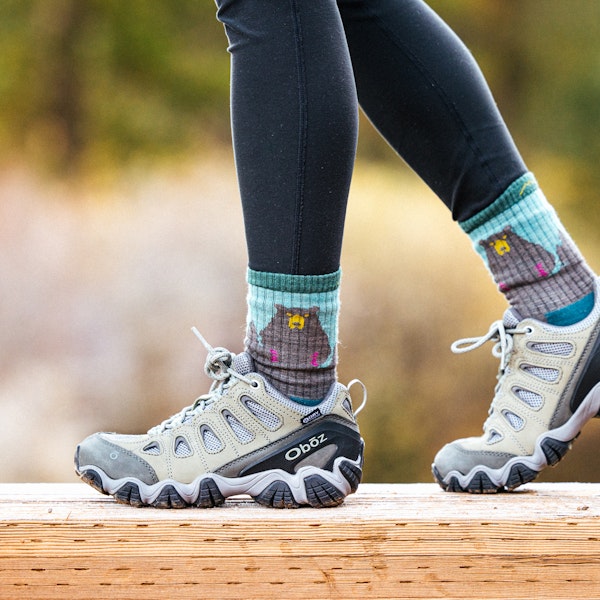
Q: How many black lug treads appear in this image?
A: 11